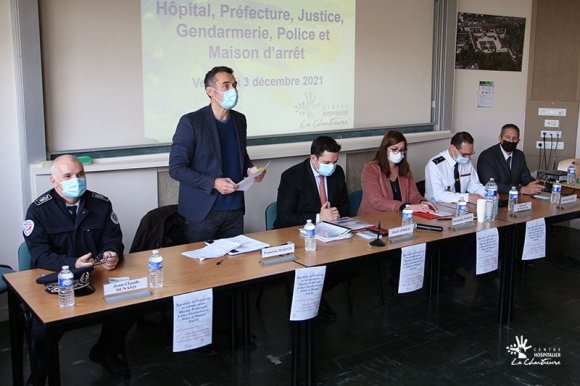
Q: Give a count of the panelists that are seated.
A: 5